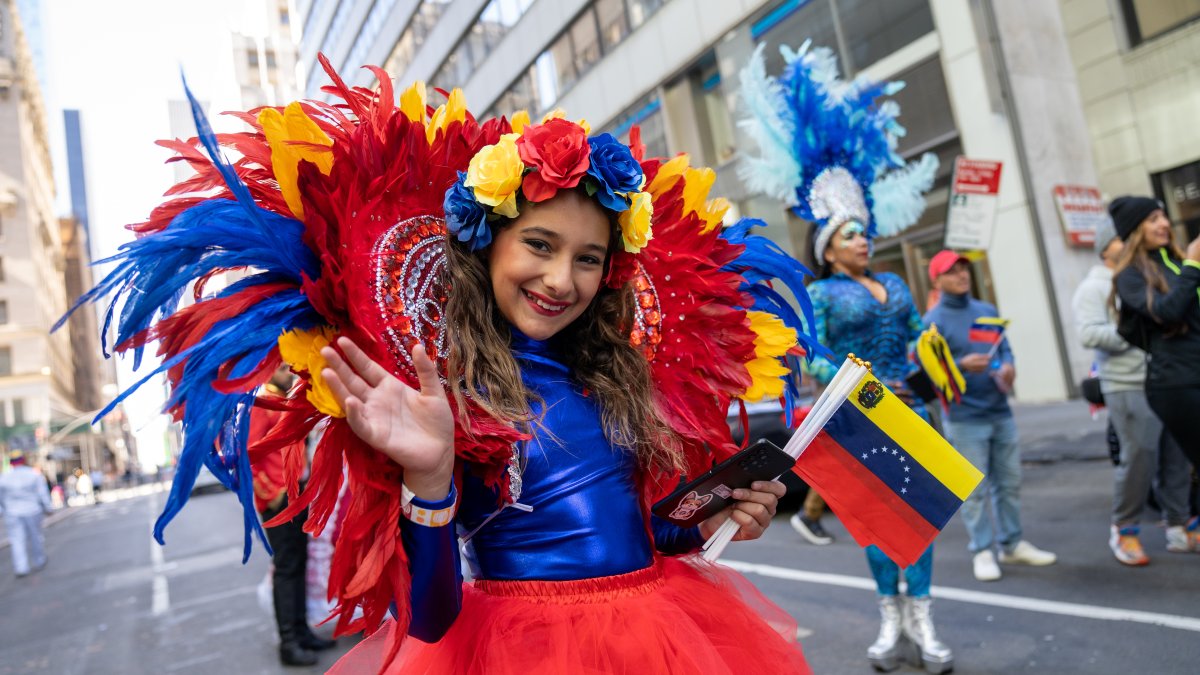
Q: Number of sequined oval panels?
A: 2